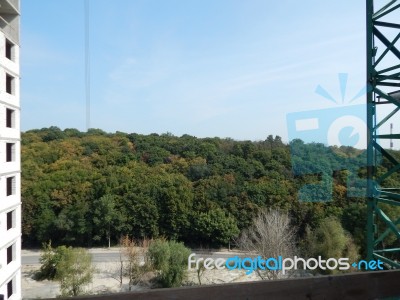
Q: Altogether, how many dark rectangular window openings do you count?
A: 8